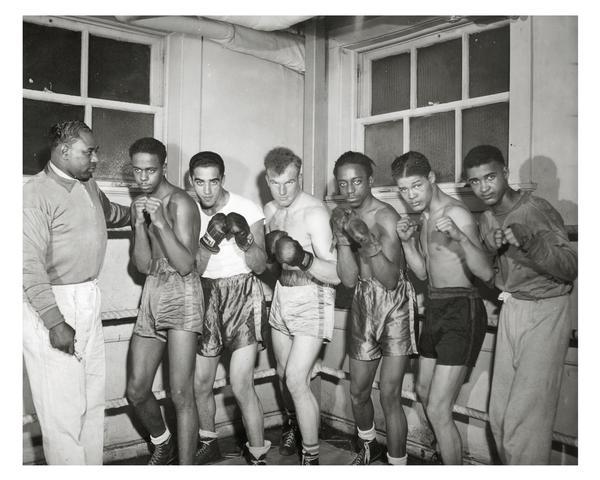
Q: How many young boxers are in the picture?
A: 6